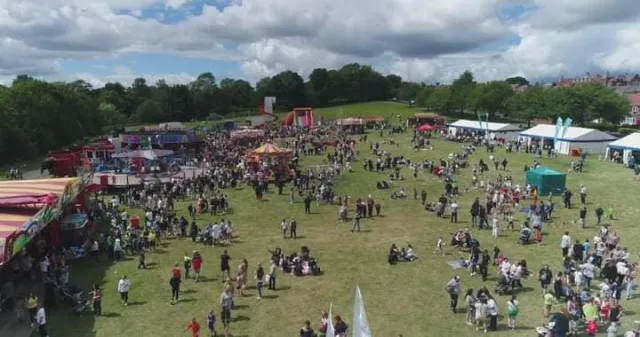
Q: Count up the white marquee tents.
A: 3